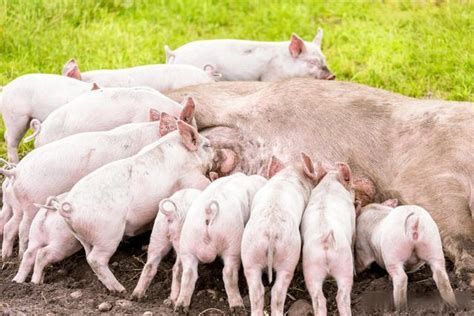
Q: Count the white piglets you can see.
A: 13